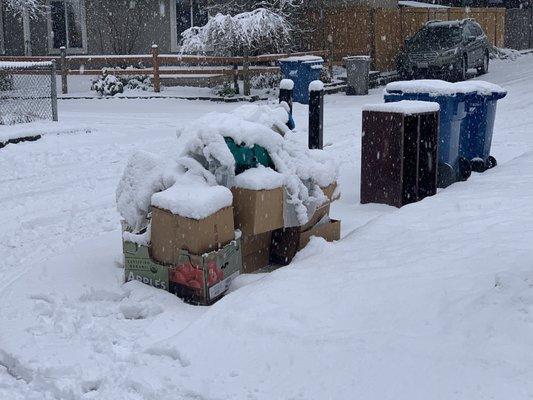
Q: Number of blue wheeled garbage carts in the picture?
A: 3